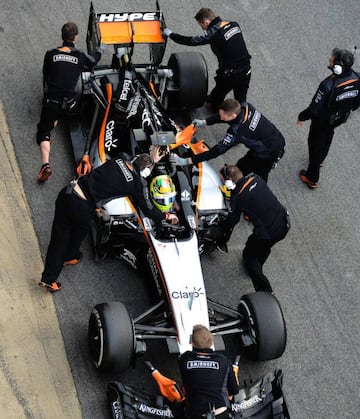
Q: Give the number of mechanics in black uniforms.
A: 7